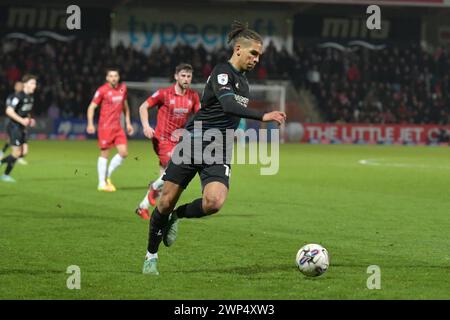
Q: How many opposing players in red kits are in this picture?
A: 2